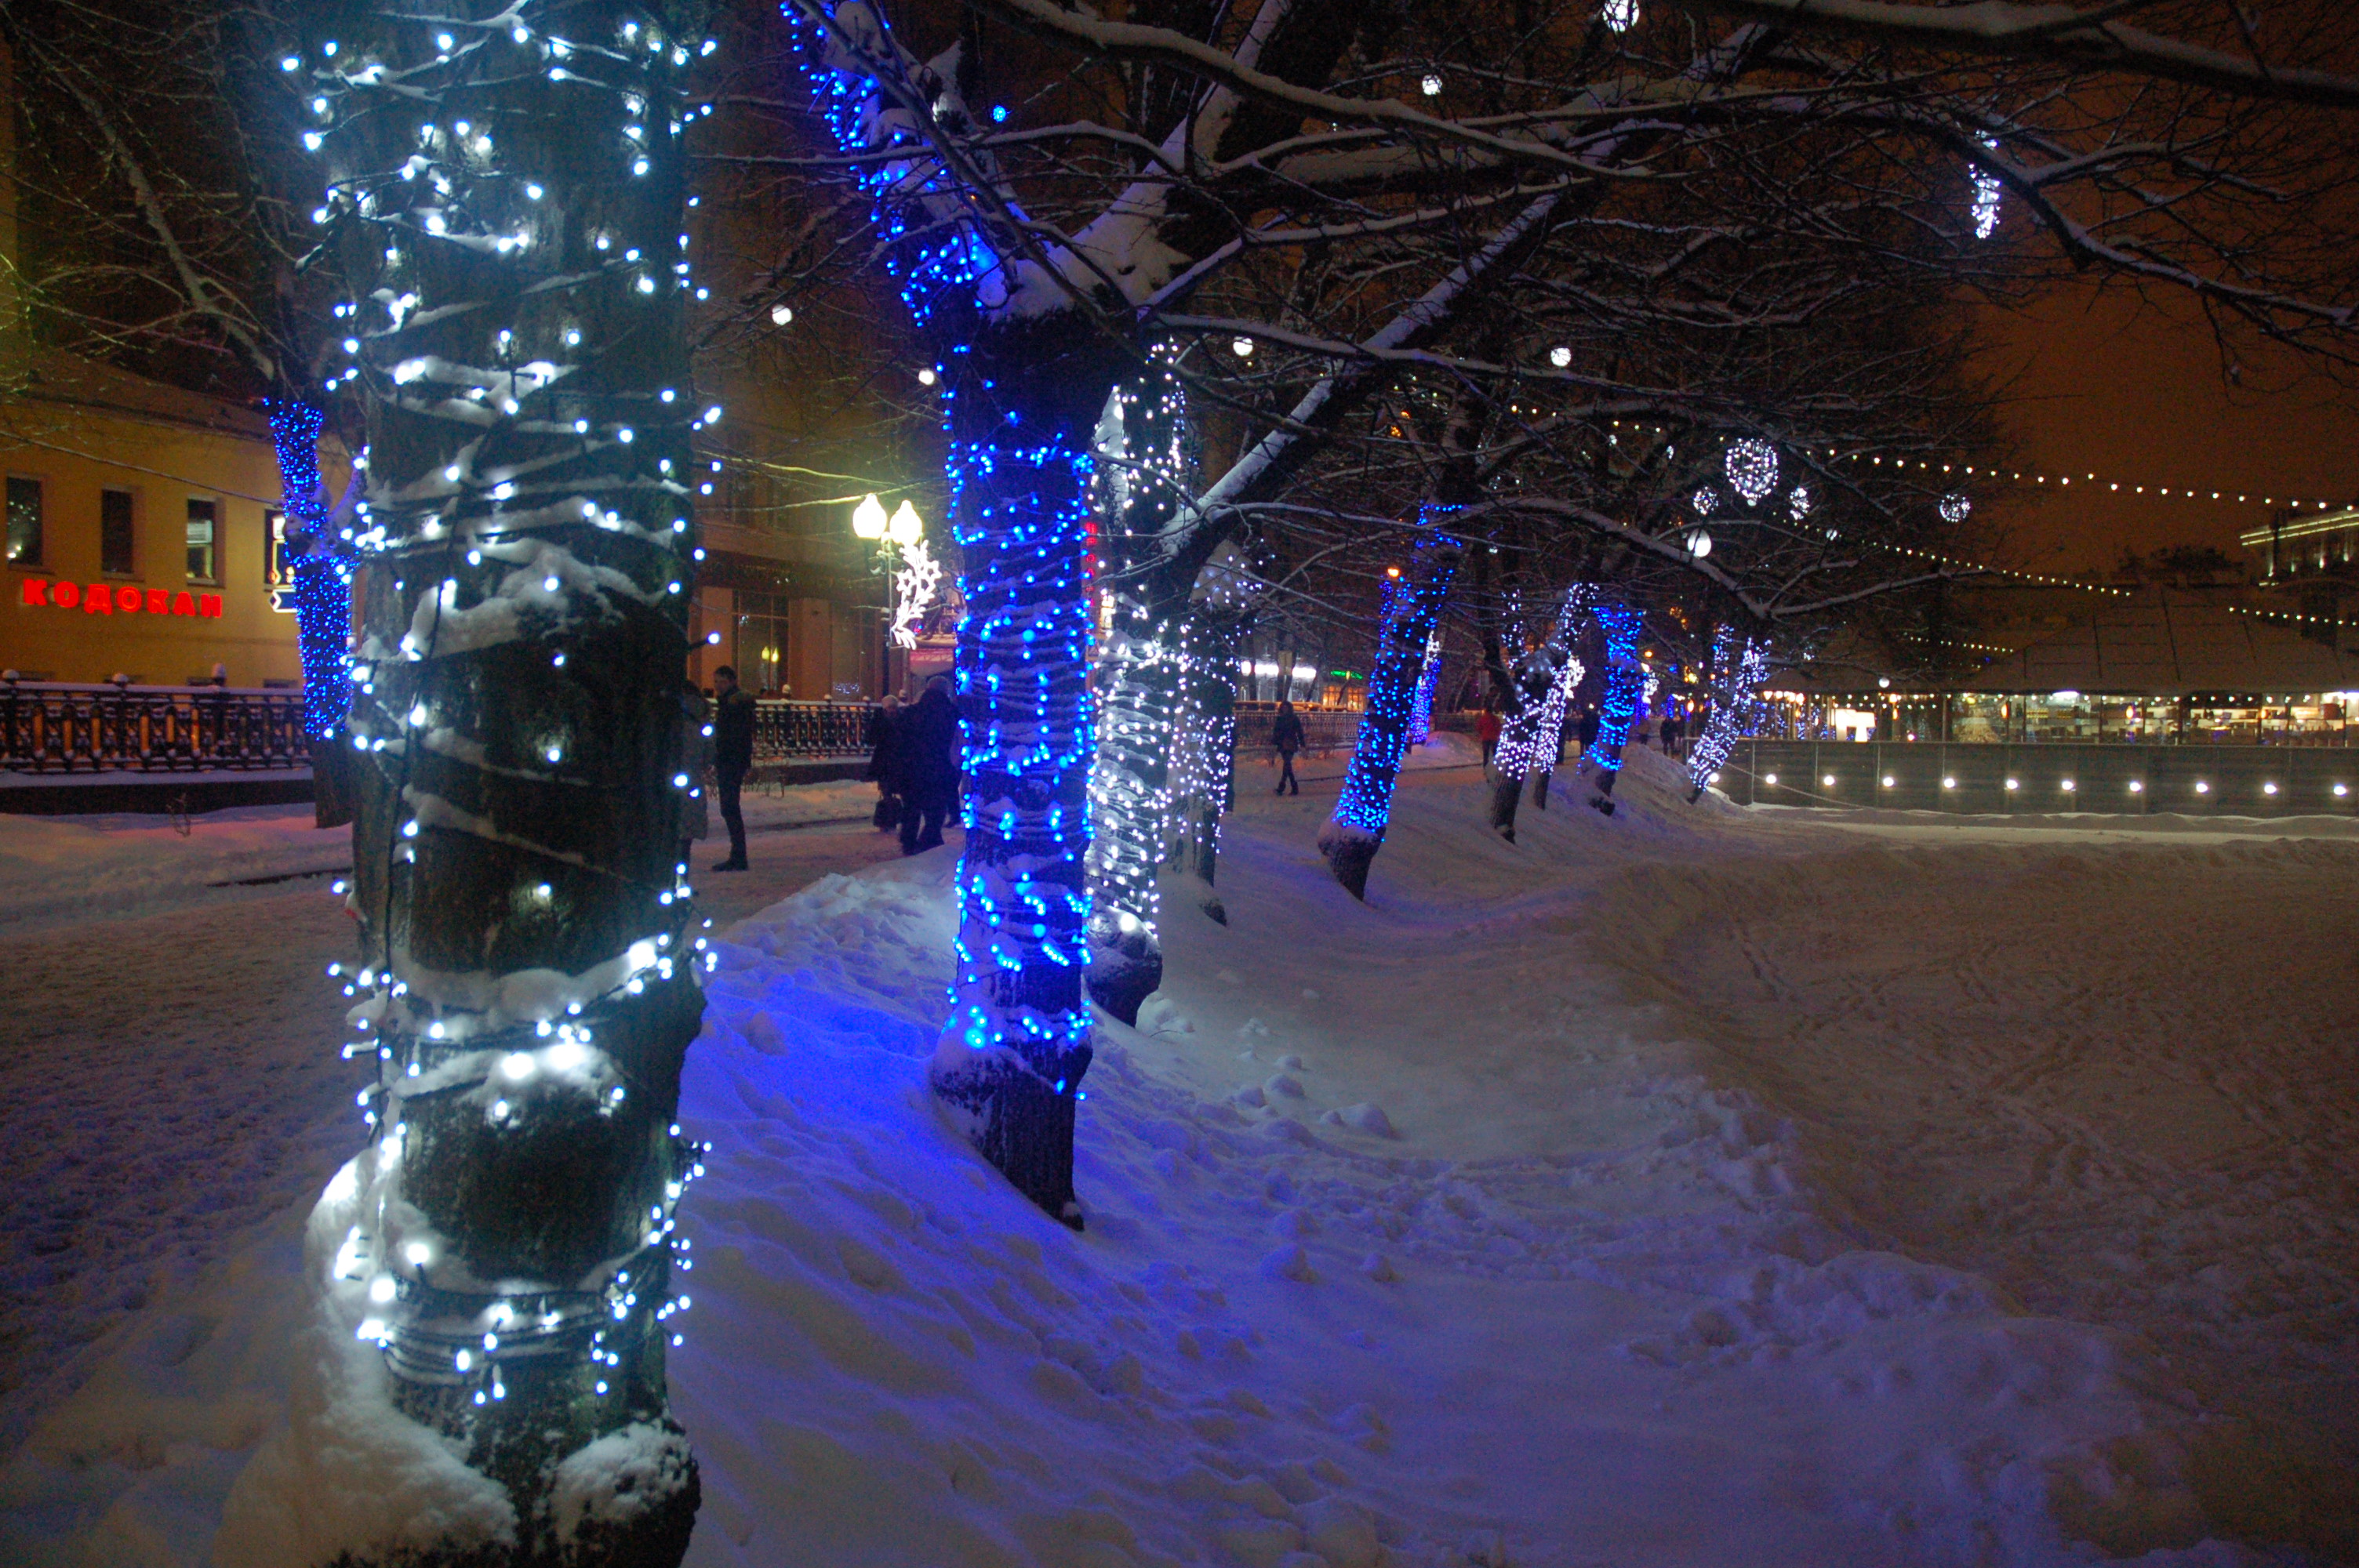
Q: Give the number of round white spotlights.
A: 11